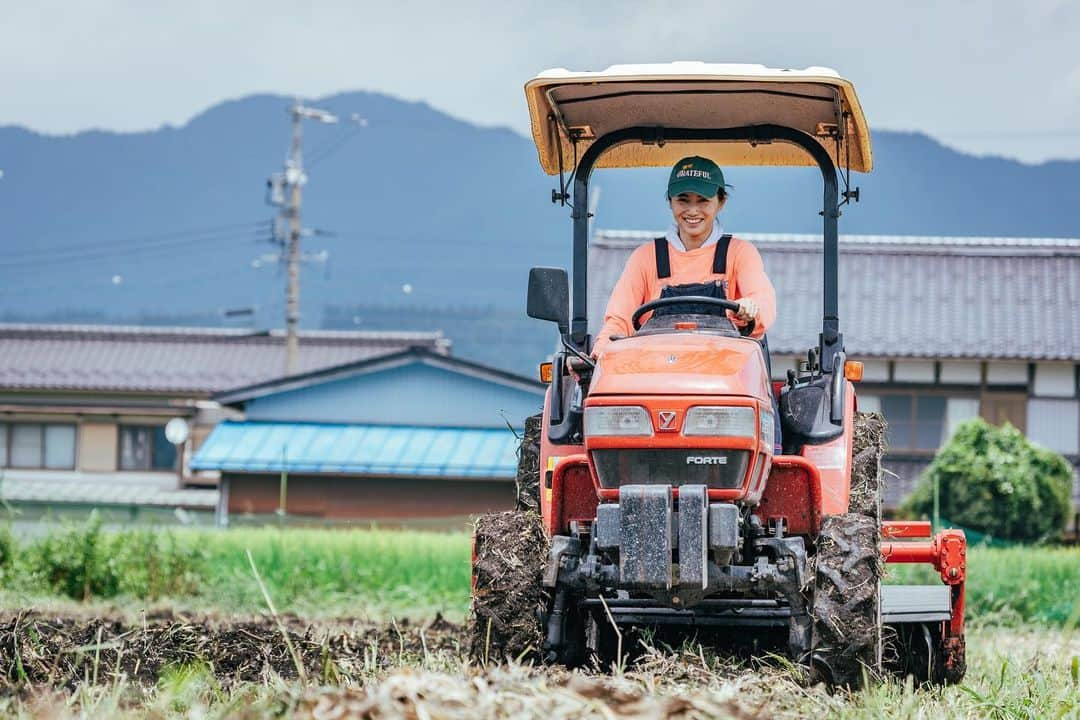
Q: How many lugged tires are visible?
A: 4